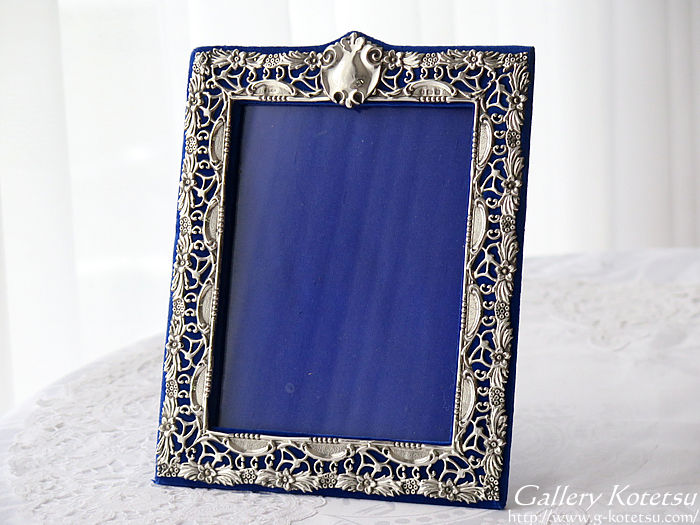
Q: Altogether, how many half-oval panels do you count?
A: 13